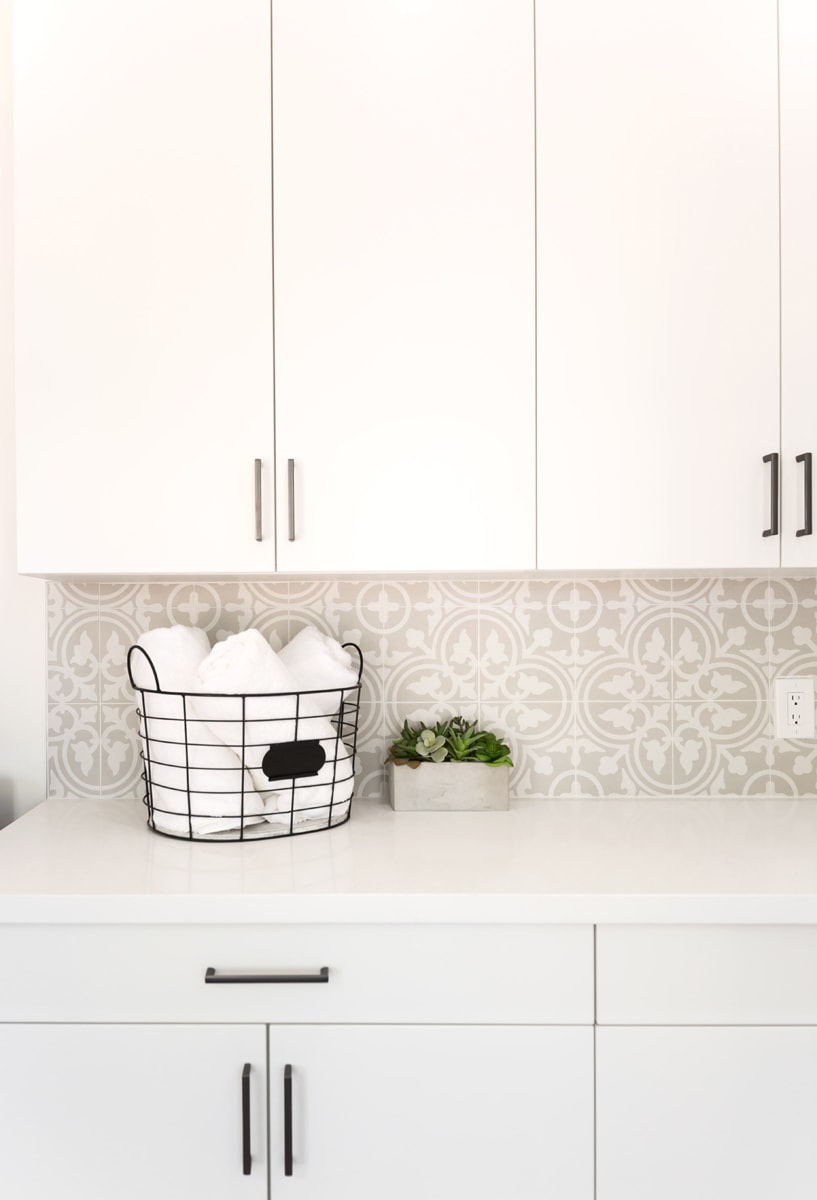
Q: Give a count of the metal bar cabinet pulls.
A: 7